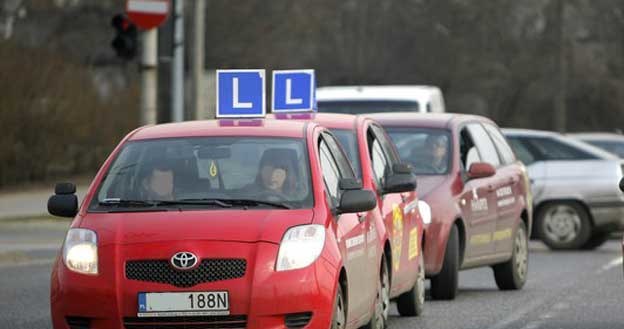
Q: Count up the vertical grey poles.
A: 3